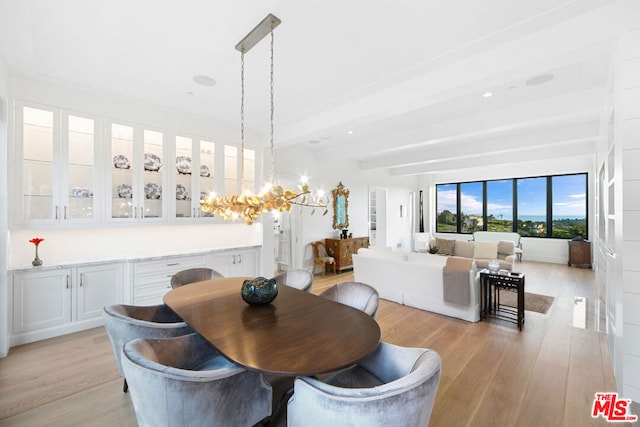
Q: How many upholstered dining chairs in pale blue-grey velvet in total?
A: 6